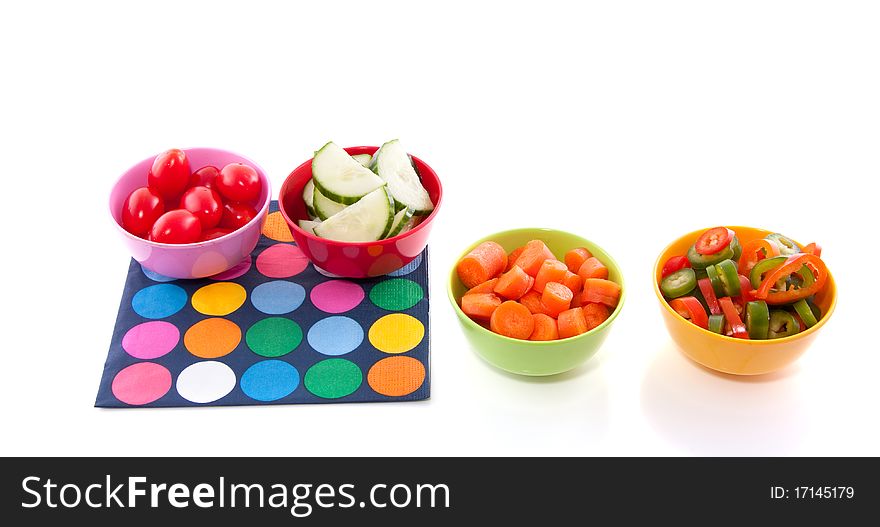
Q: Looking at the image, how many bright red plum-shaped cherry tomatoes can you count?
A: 8